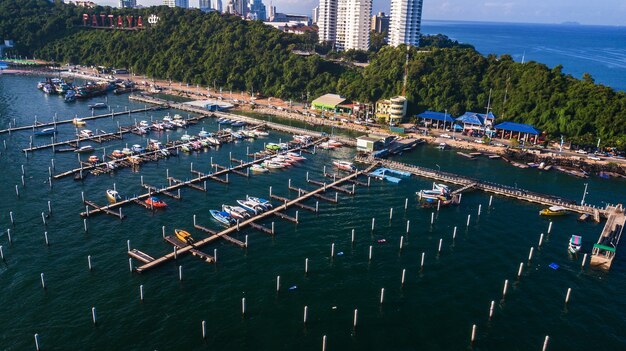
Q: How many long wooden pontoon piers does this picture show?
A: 5